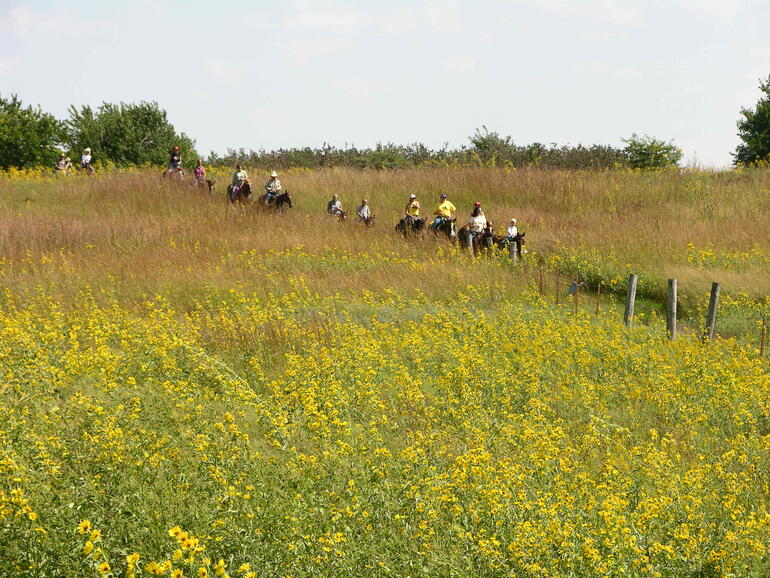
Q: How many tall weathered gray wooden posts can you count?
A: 3